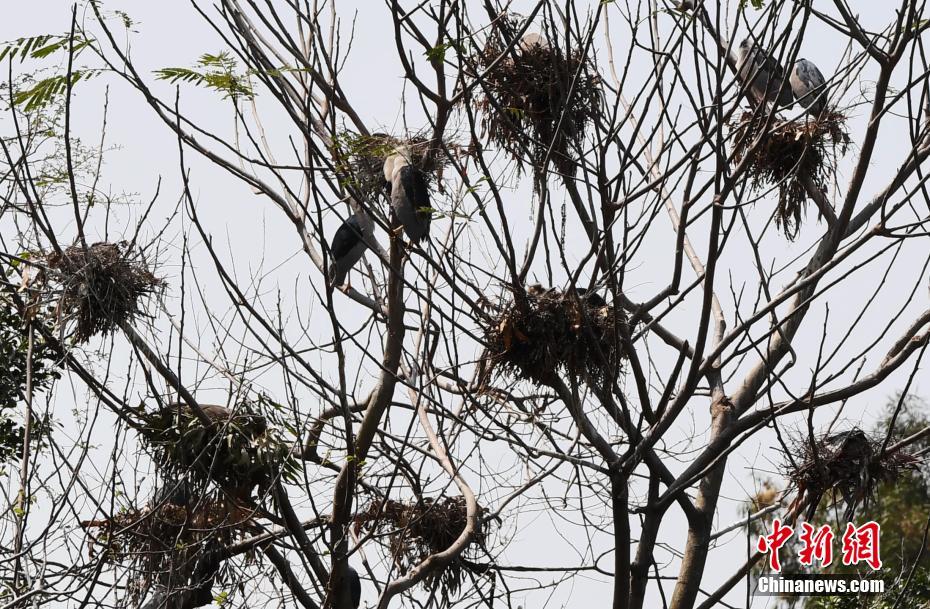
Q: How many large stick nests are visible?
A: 9